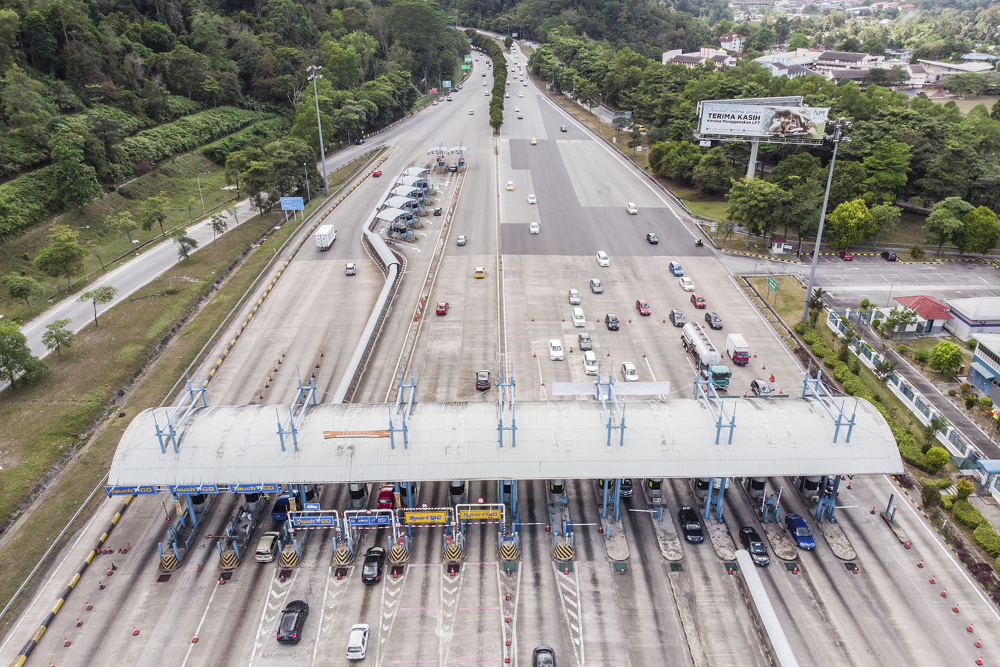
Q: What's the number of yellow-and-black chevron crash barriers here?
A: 8